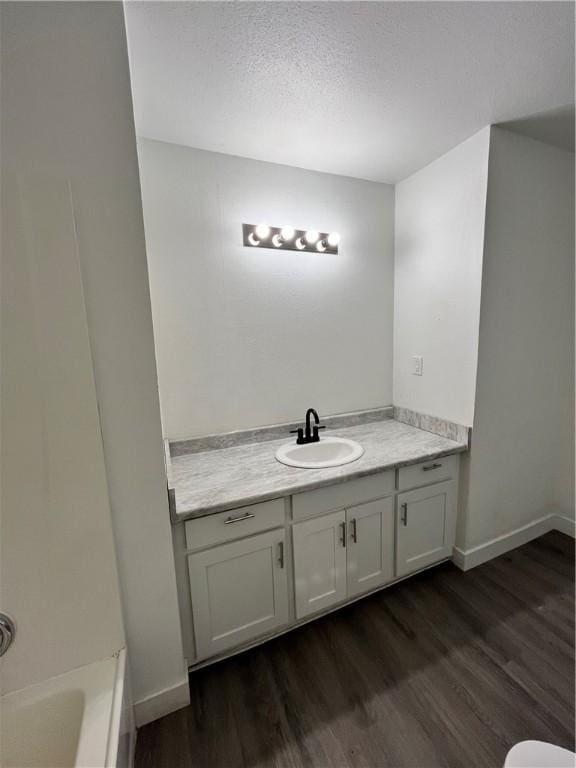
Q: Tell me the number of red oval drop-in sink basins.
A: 0